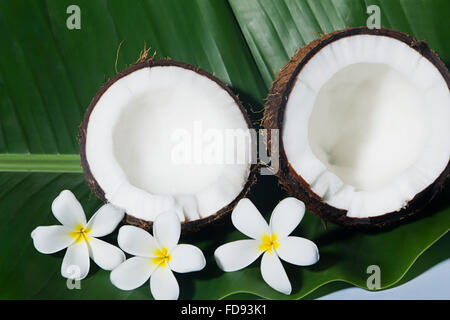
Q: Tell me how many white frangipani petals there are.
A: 15